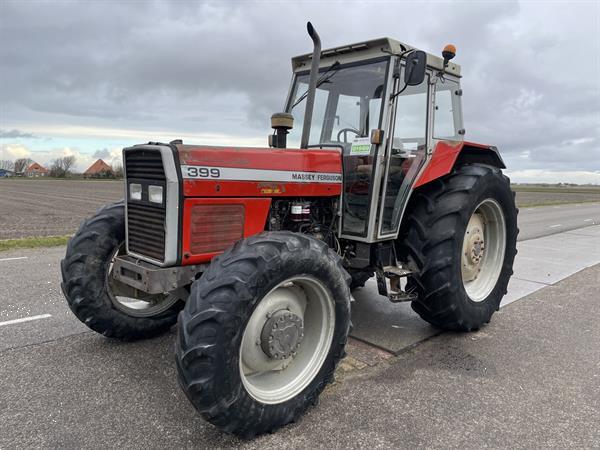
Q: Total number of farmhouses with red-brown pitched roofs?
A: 2